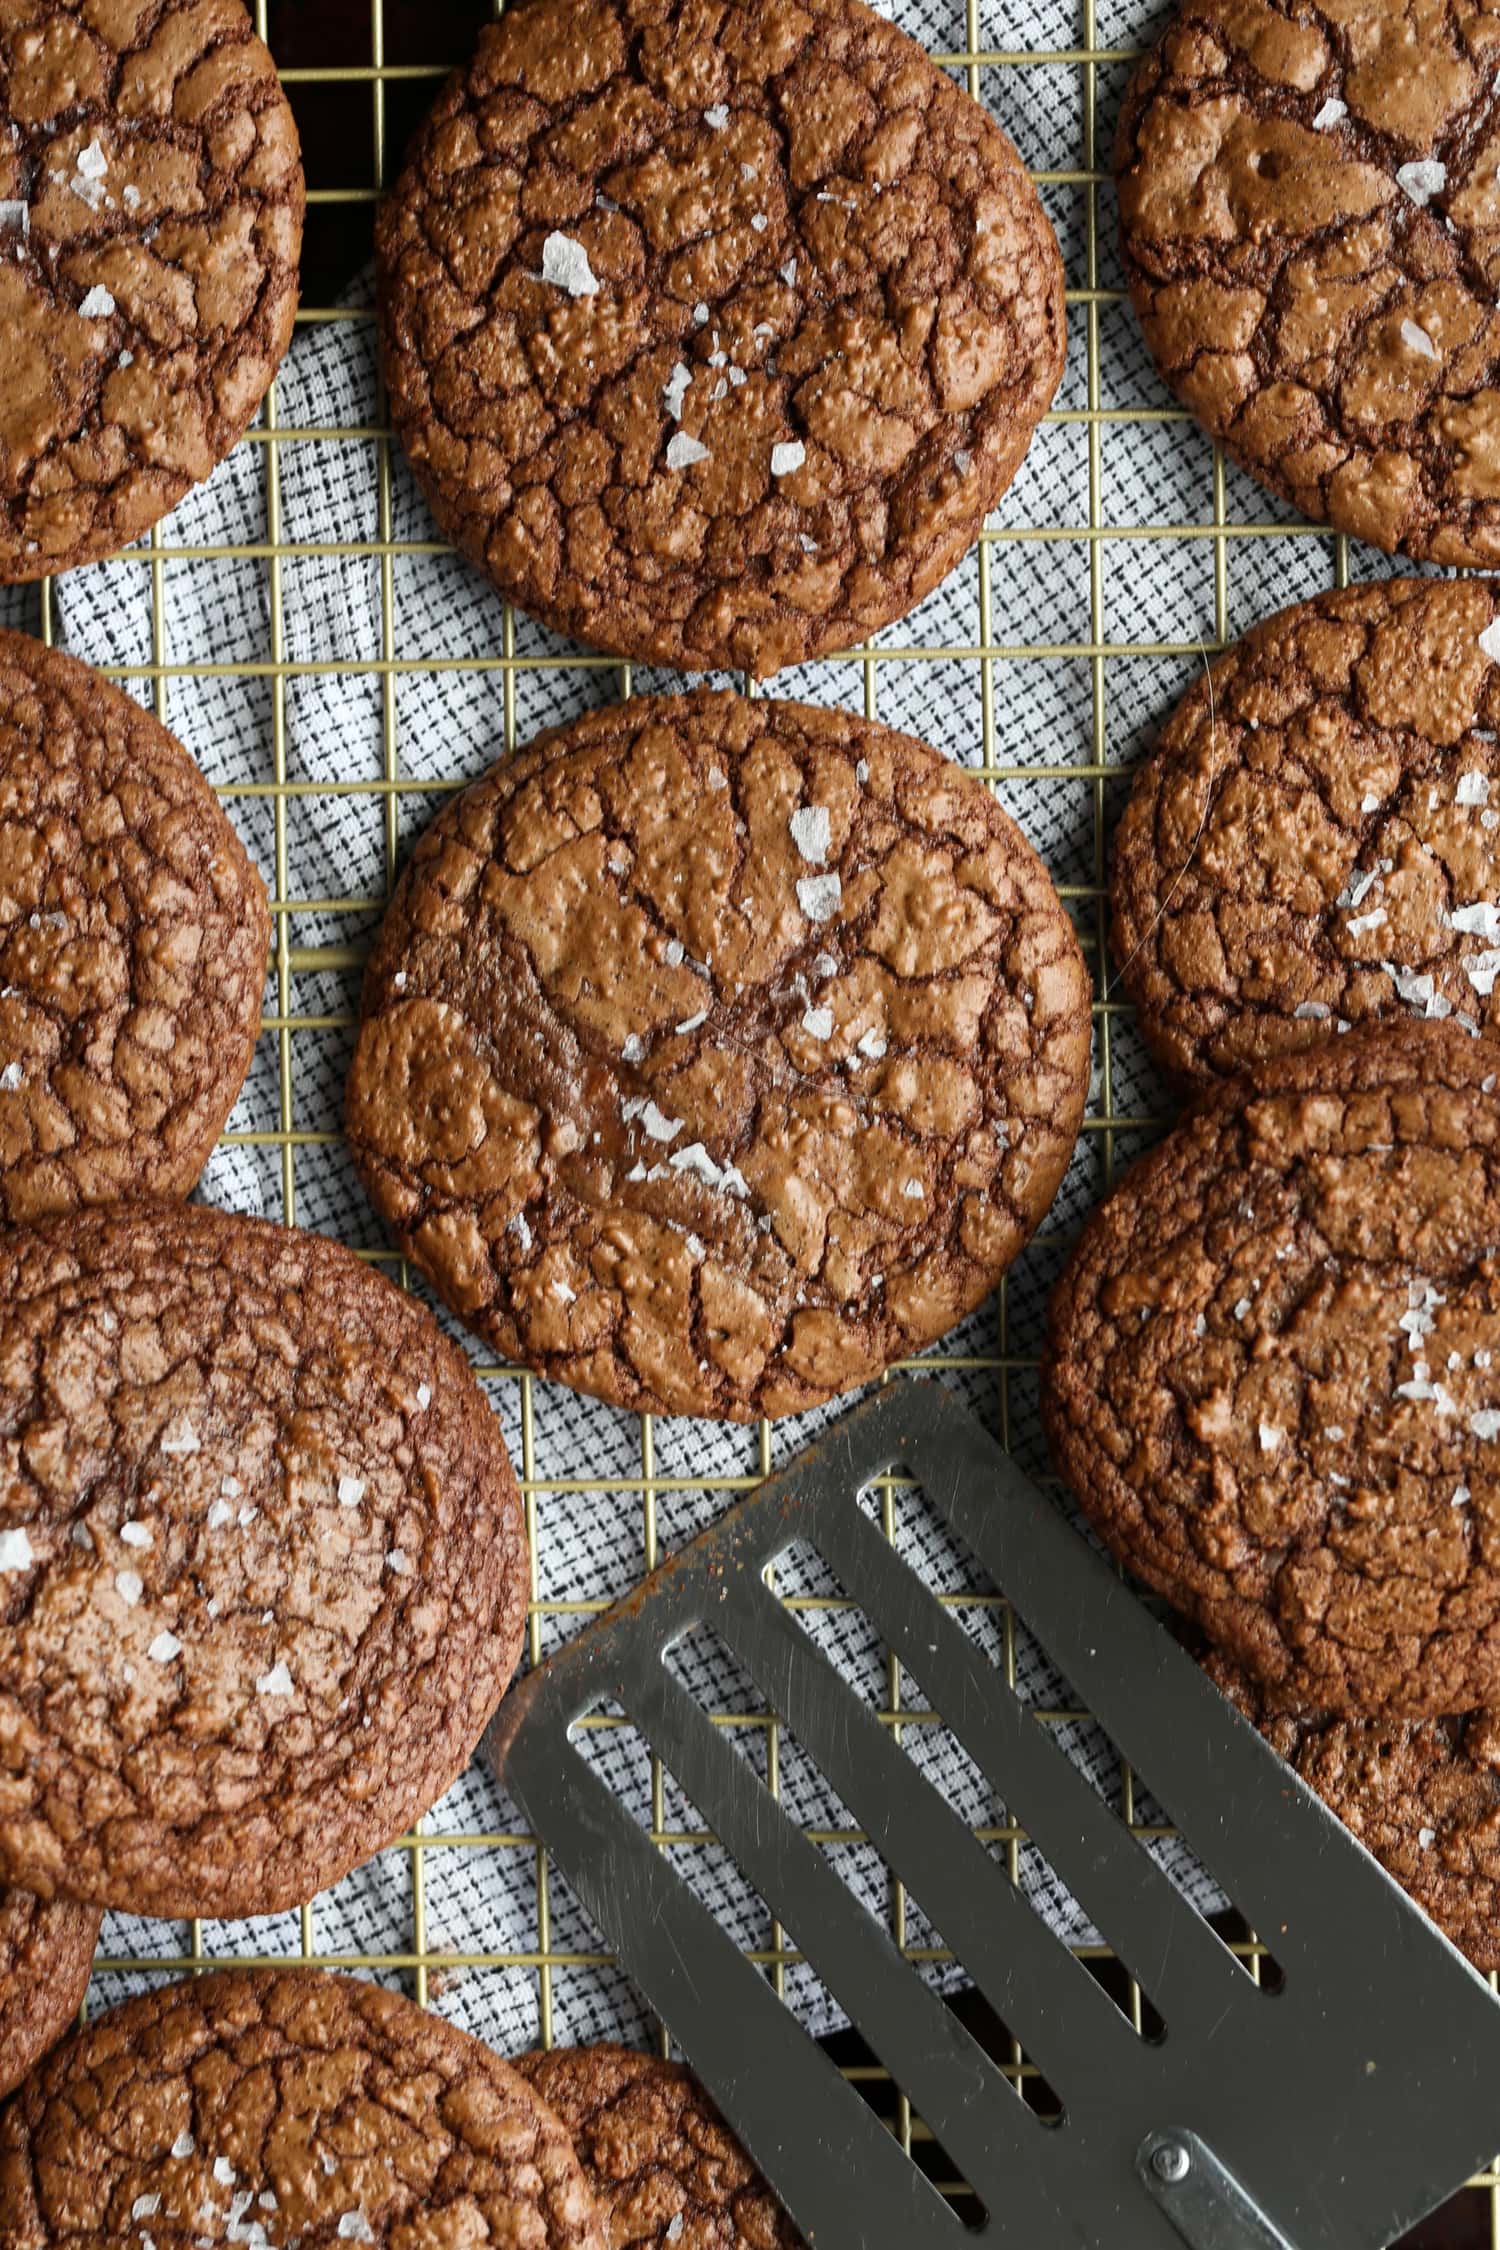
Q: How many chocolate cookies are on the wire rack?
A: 12